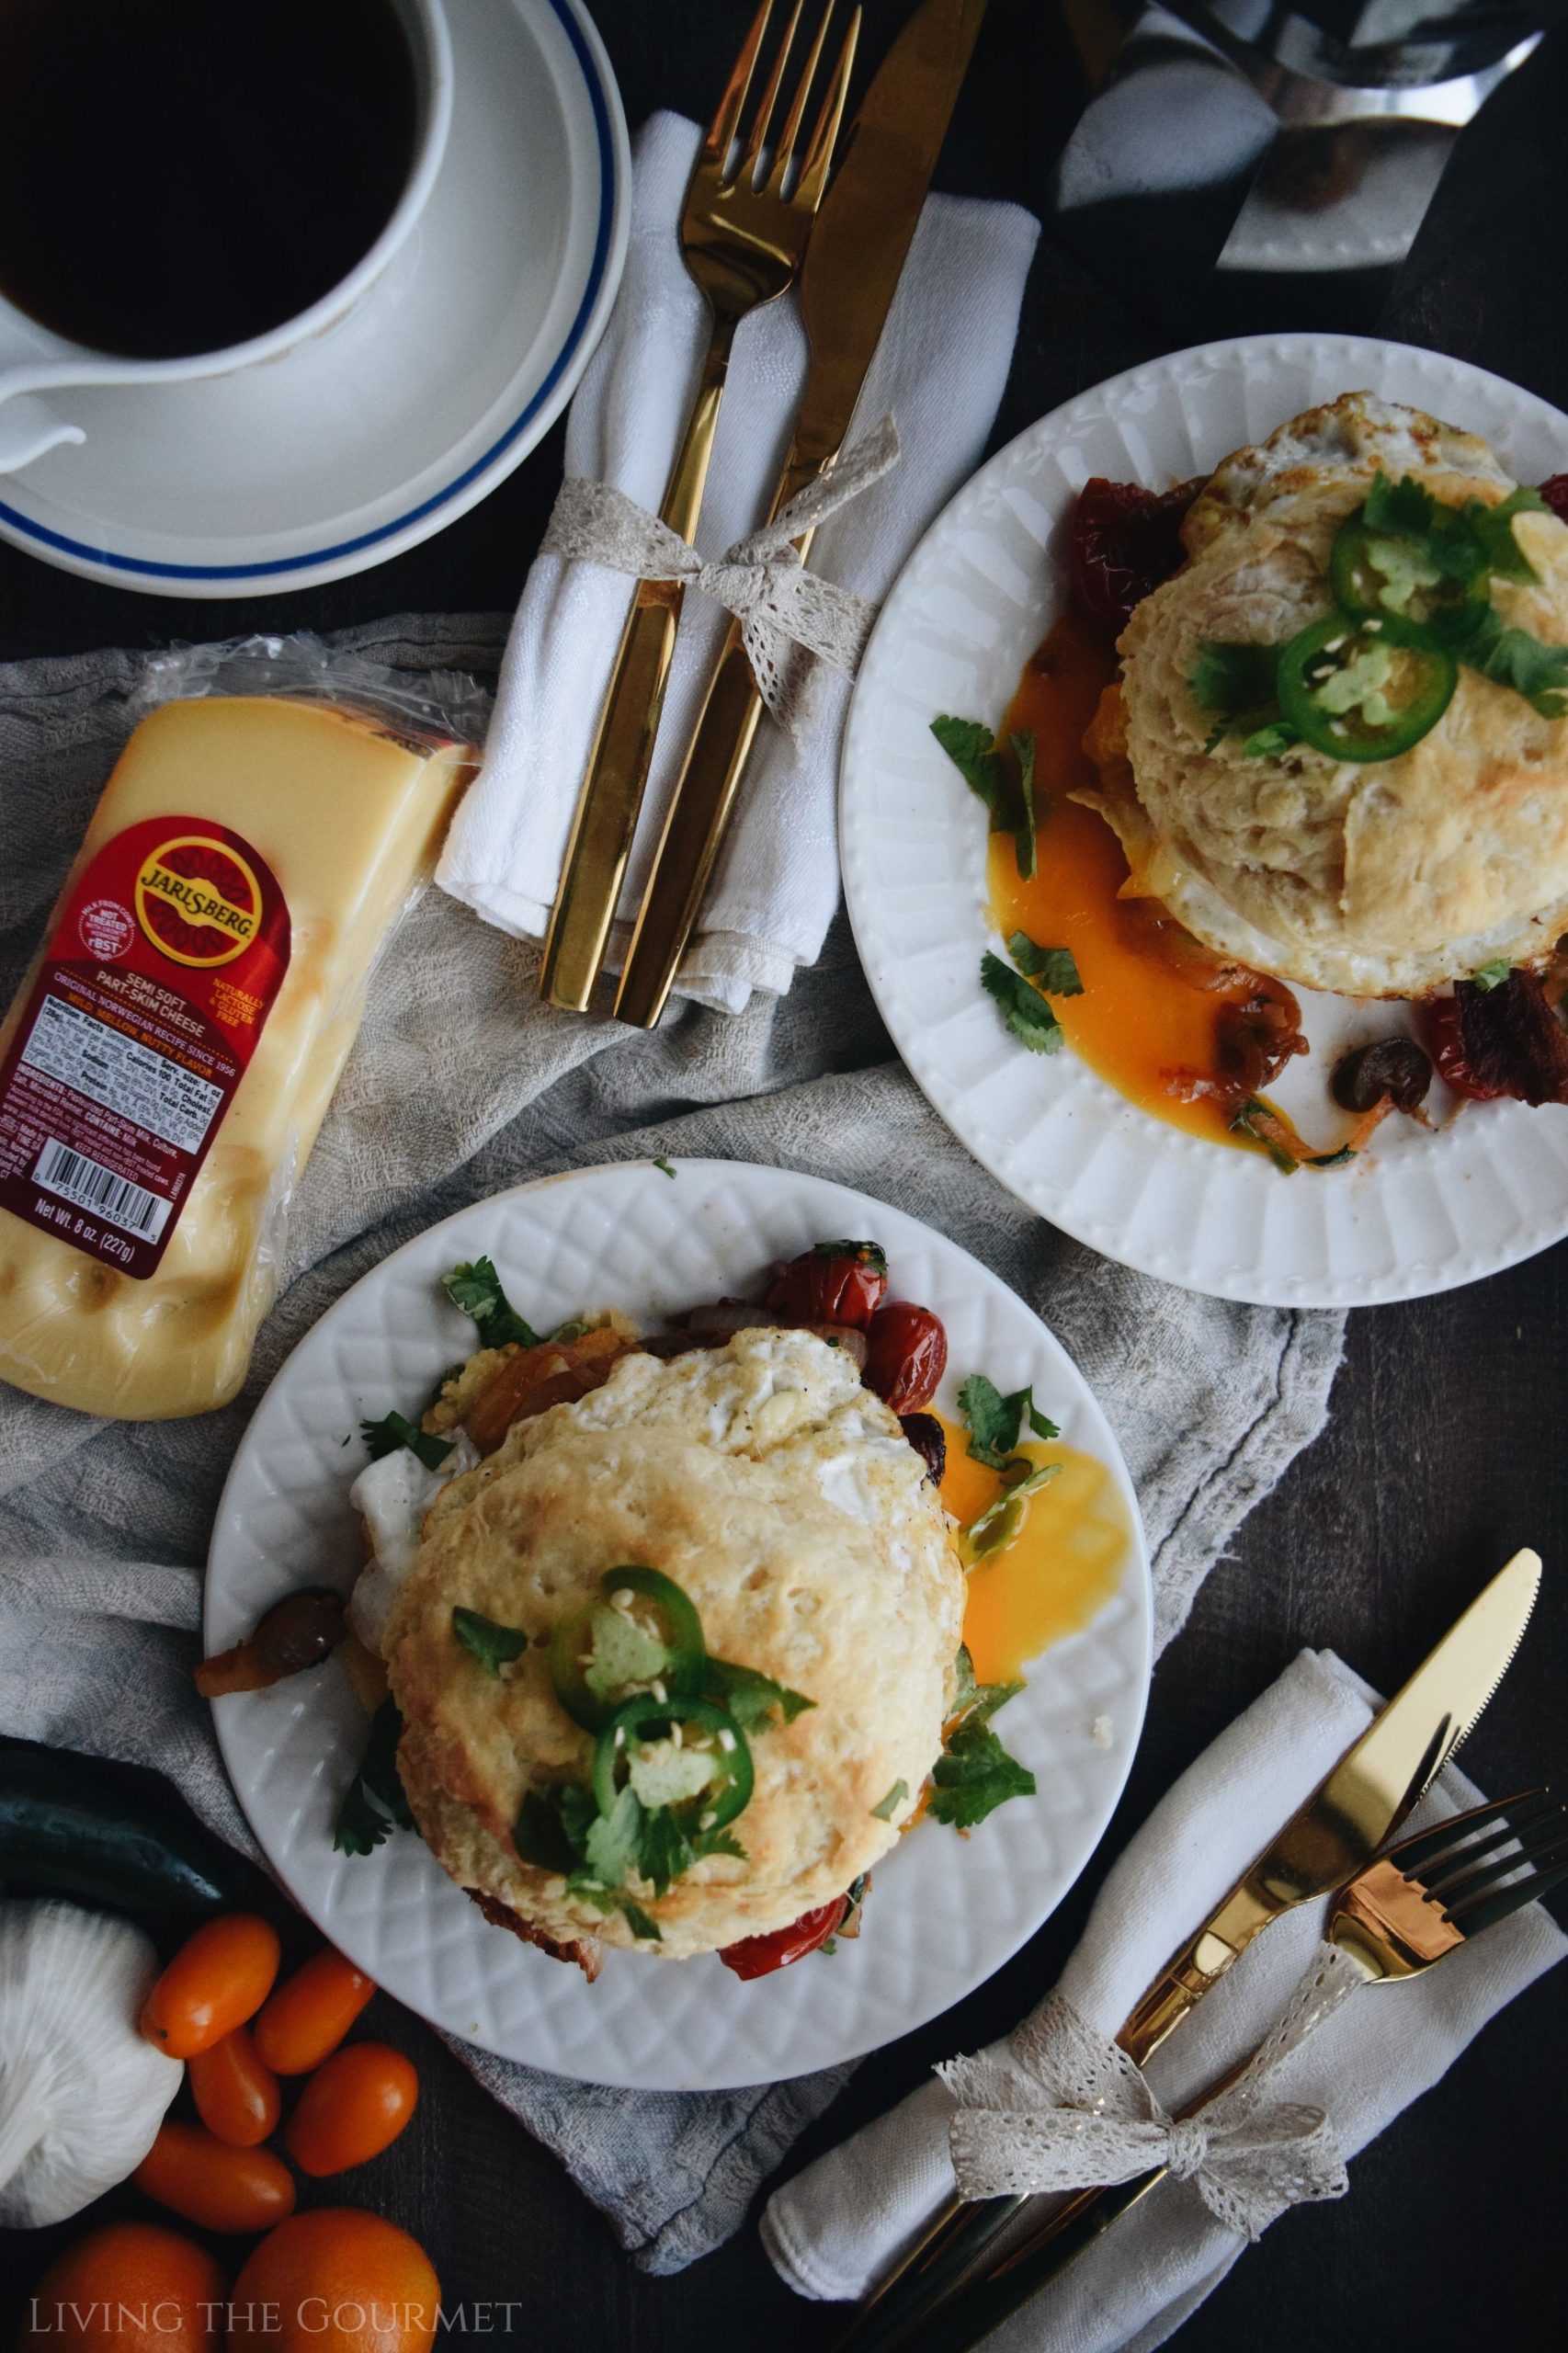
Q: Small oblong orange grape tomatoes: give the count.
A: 5